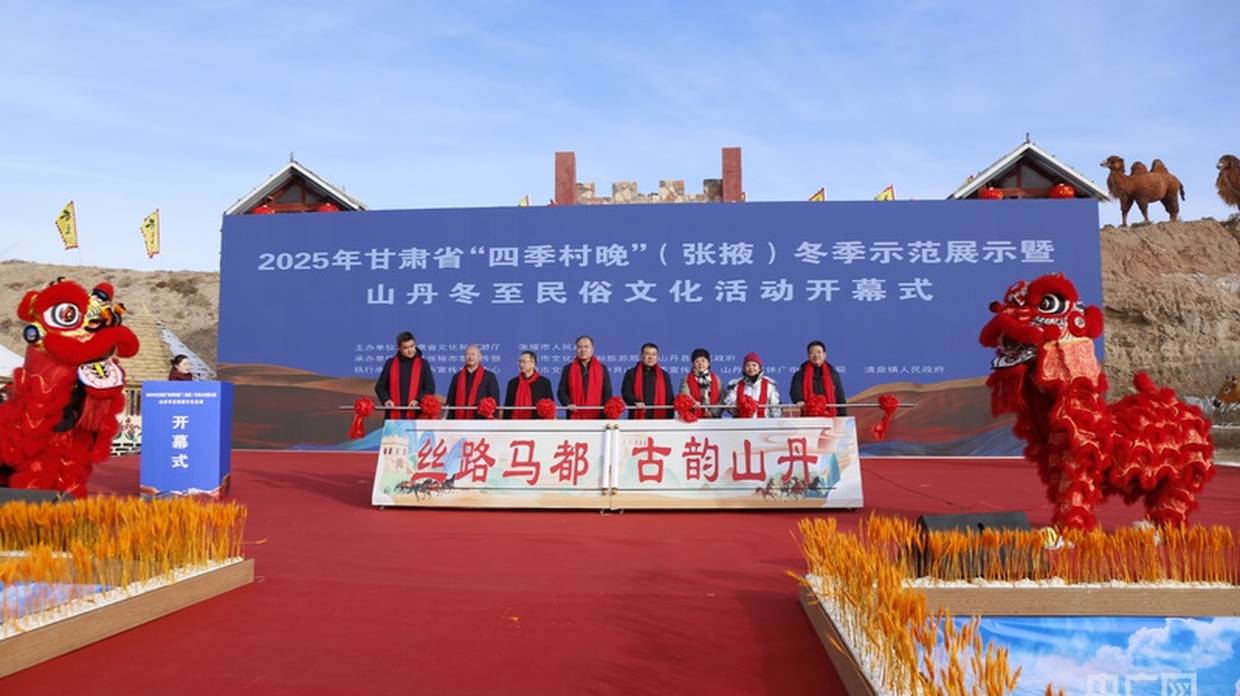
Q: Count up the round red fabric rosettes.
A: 9